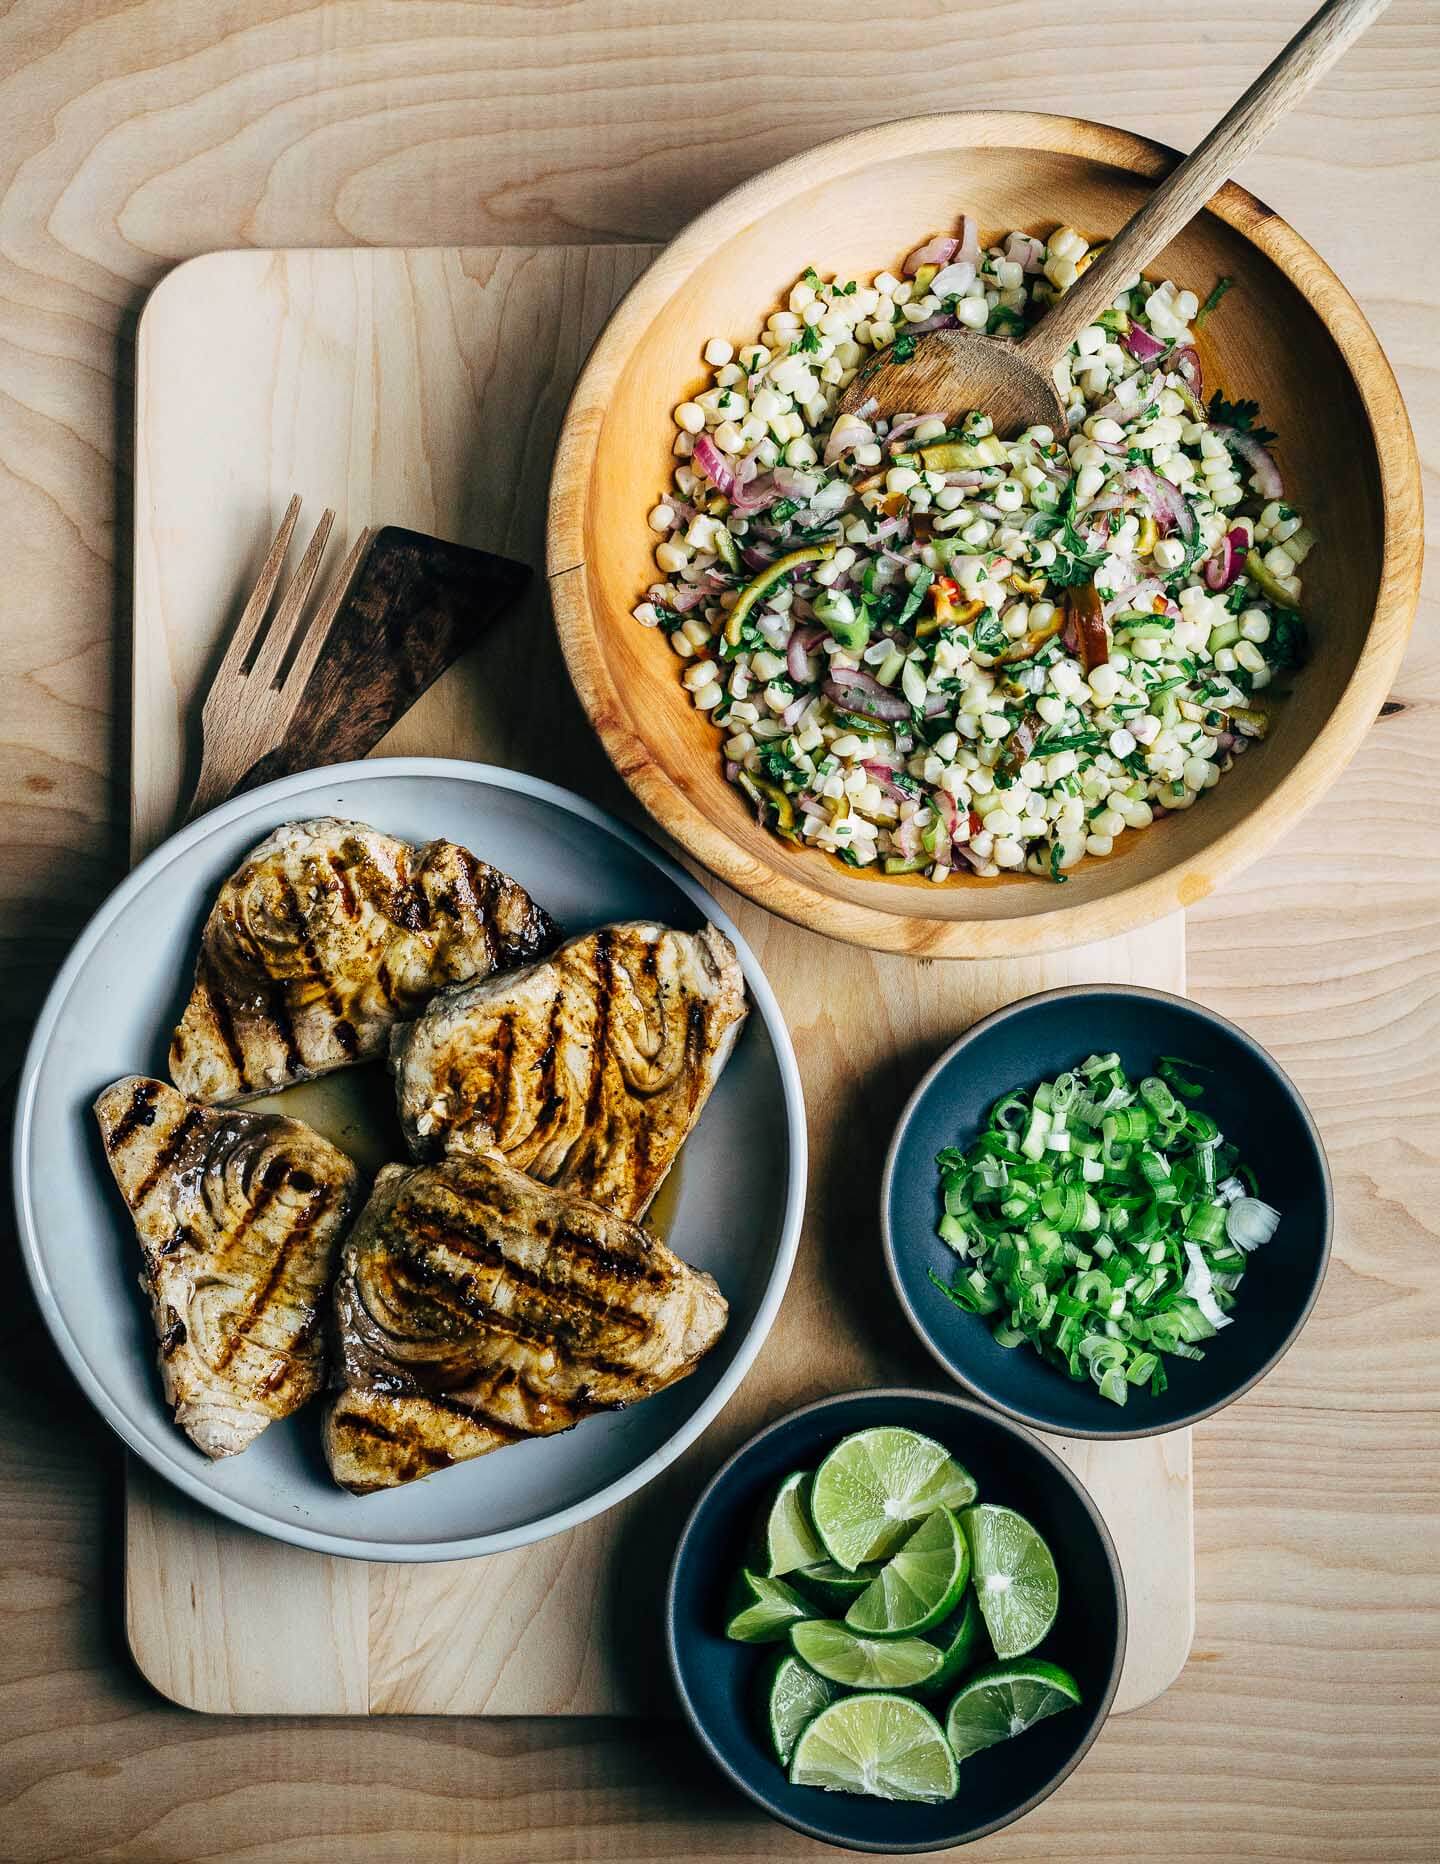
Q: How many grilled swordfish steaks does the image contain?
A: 4